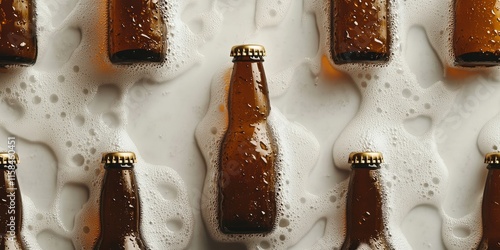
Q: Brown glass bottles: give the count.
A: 9